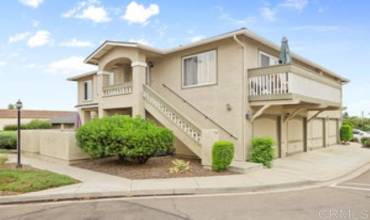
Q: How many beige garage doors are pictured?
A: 4